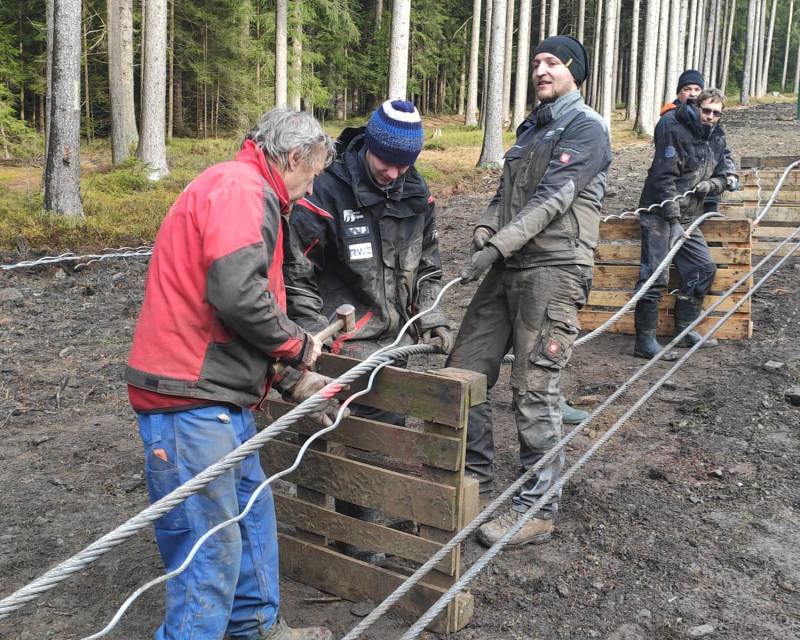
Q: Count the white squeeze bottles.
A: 0